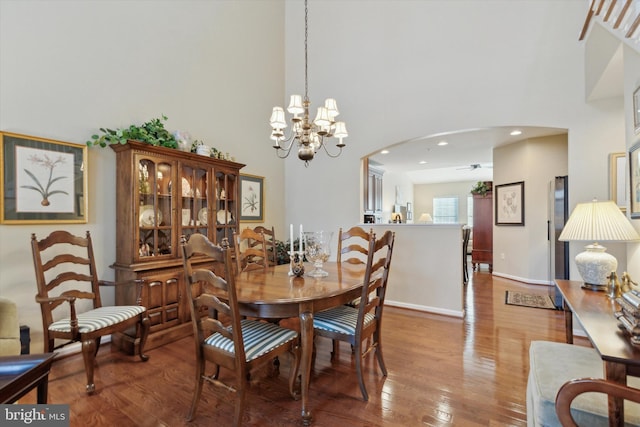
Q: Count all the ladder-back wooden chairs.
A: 6